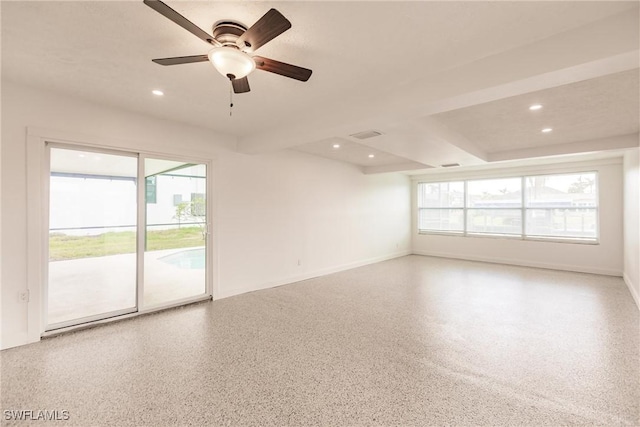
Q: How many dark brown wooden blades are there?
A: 5